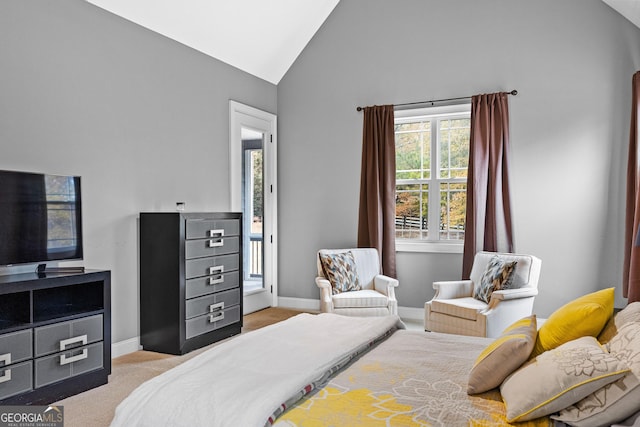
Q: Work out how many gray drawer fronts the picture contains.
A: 10